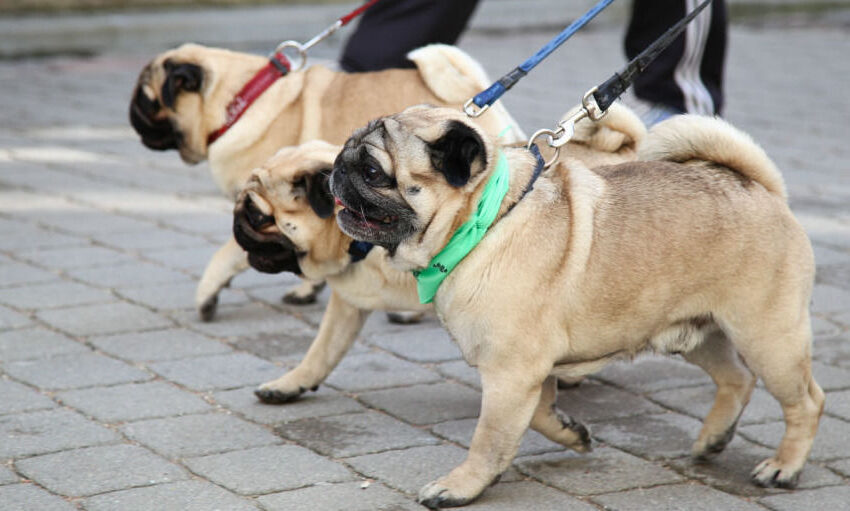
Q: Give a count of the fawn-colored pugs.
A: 3